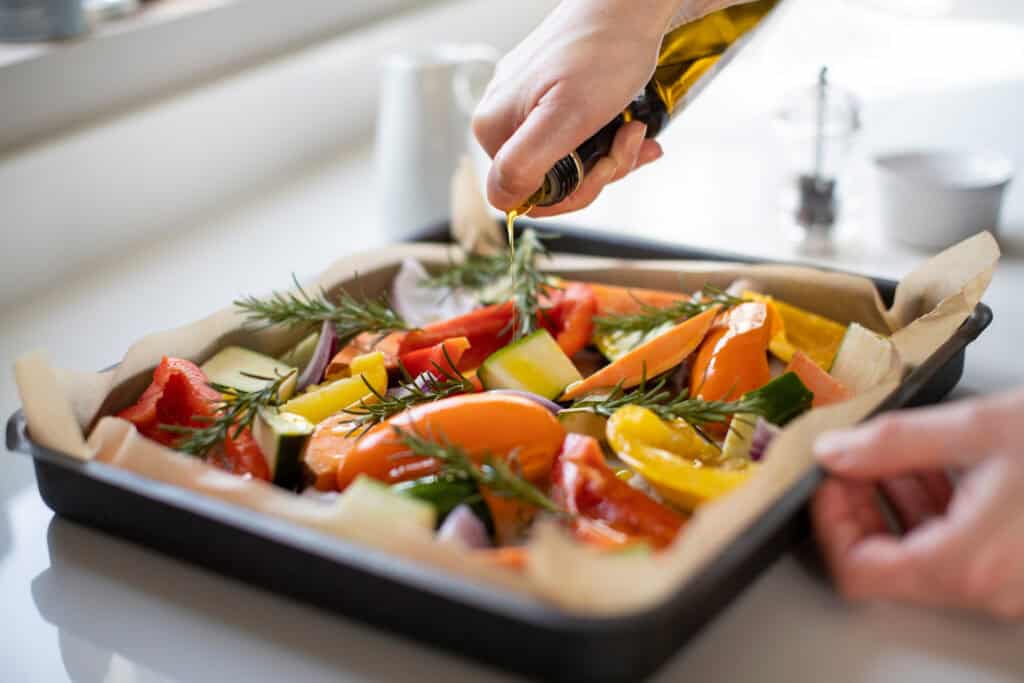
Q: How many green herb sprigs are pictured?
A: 8